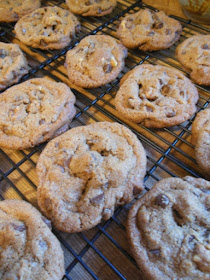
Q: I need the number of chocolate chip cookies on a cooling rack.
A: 13